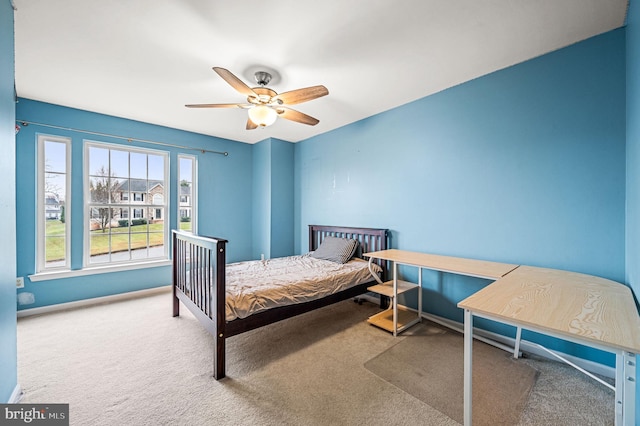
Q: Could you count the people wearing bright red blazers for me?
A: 0